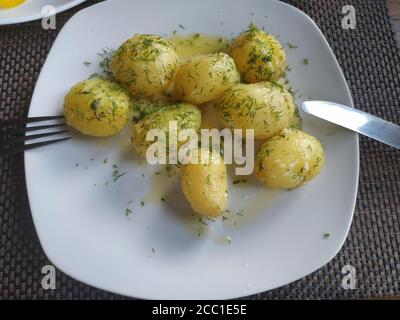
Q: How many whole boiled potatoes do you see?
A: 8